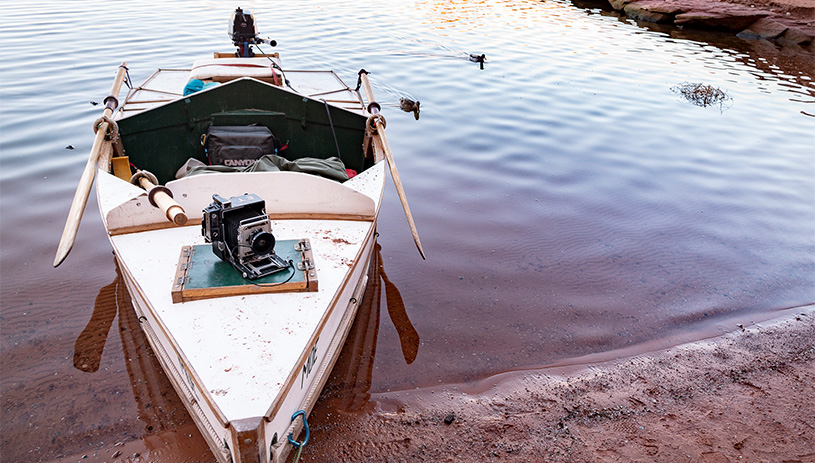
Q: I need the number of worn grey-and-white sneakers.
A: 0